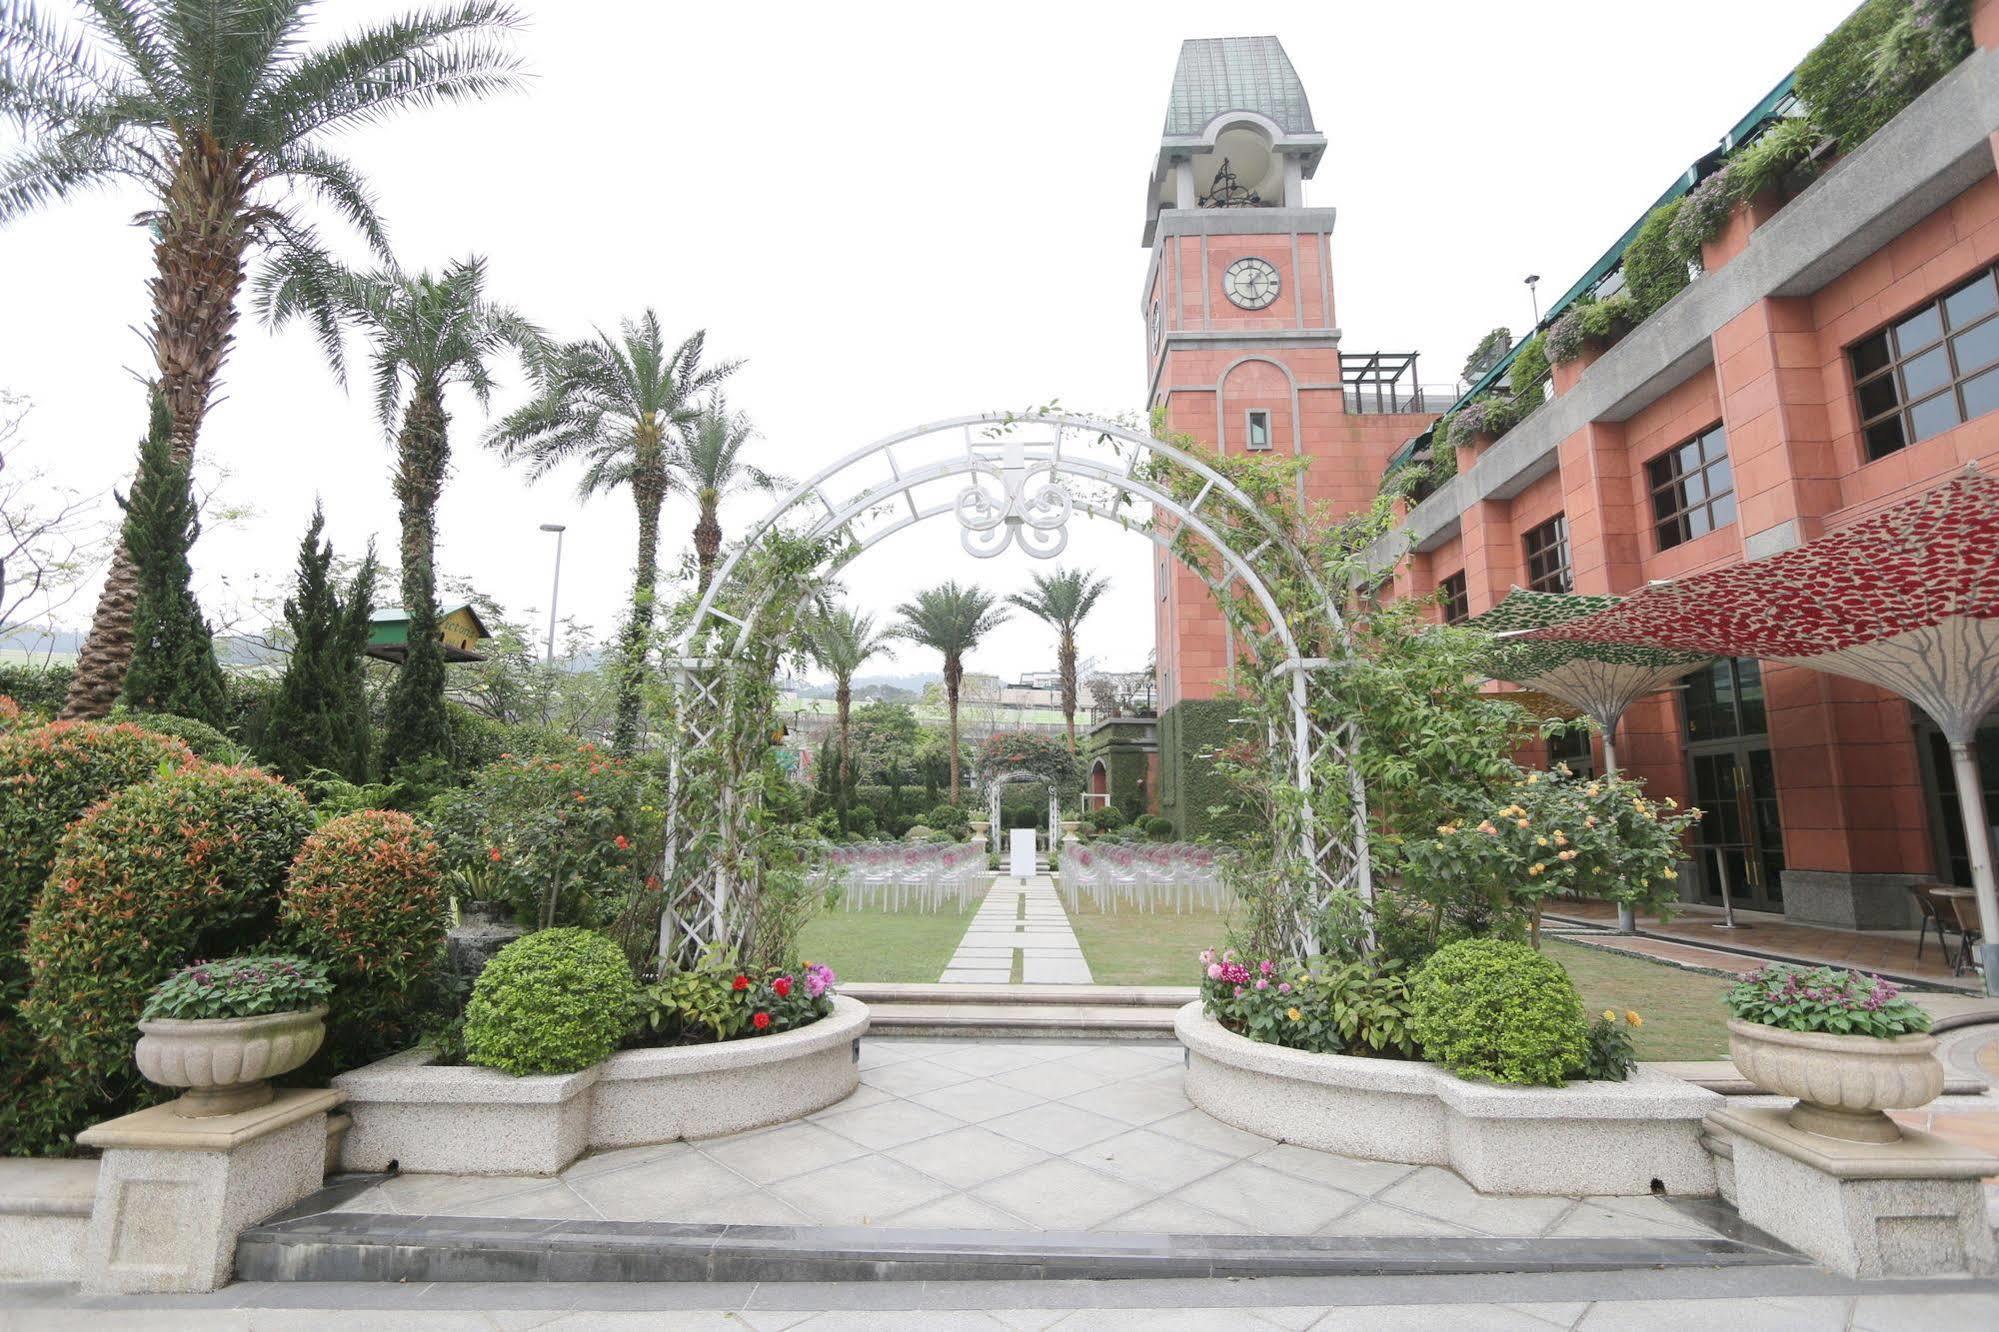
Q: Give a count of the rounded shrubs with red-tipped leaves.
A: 3